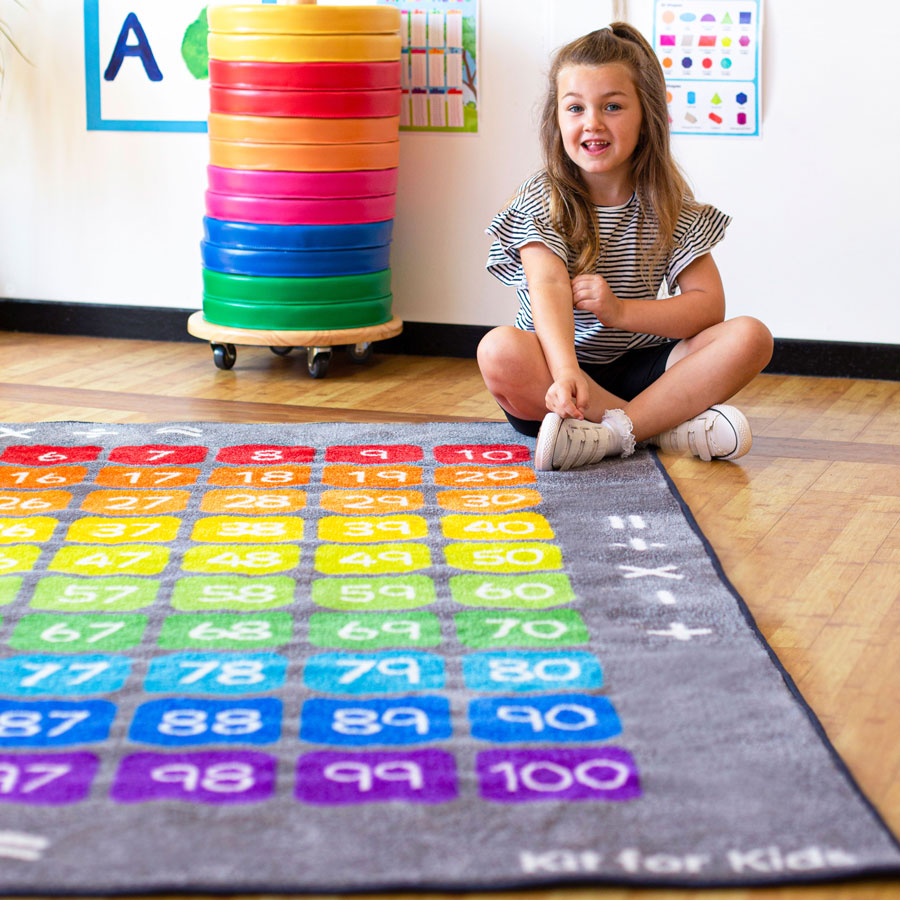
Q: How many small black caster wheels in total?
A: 4